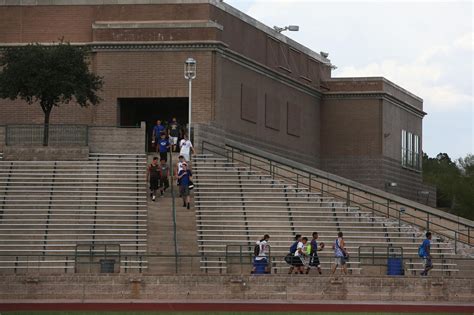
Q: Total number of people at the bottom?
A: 6